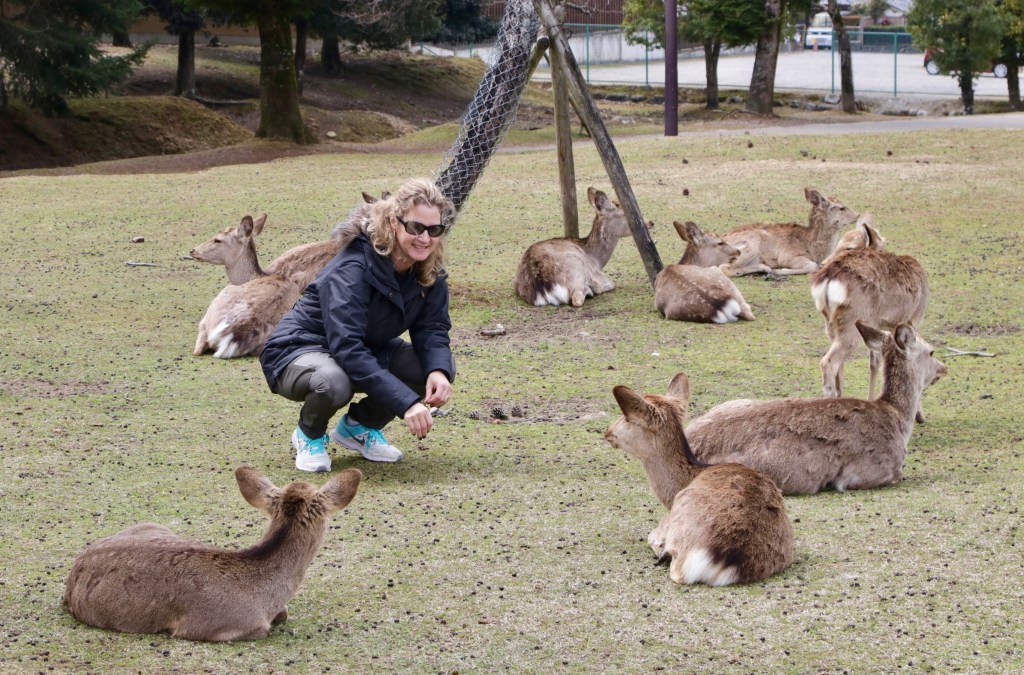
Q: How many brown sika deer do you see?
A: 9